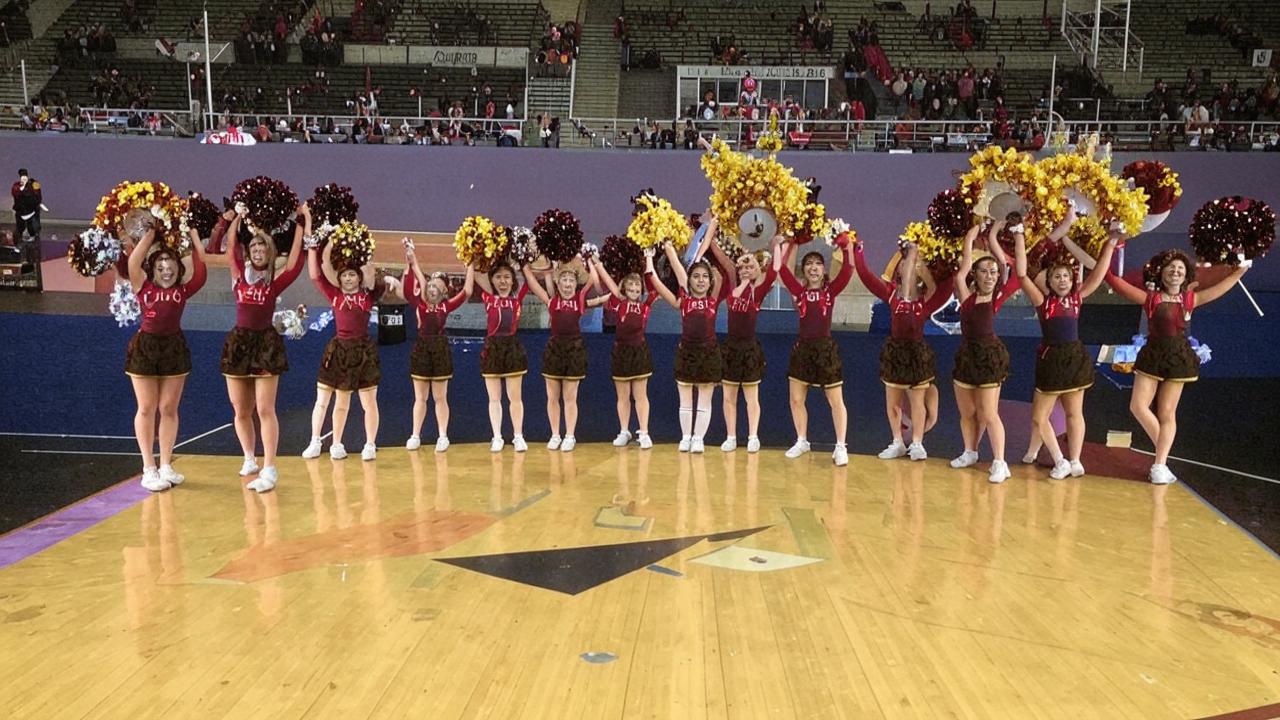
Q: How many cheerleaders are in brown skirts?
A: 14